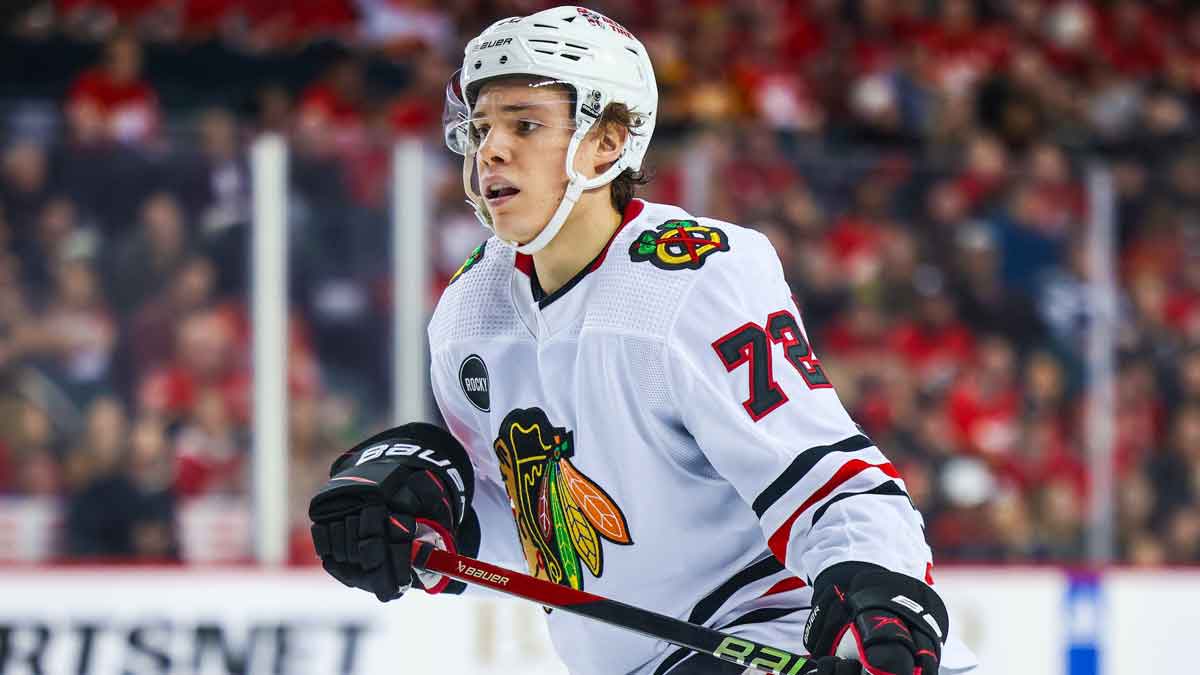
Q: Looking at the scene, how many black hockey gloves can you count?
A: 2